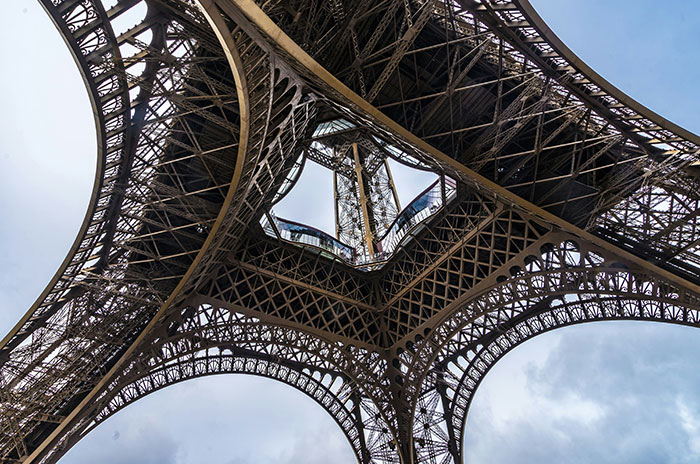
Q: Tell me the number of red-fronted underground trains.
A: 0